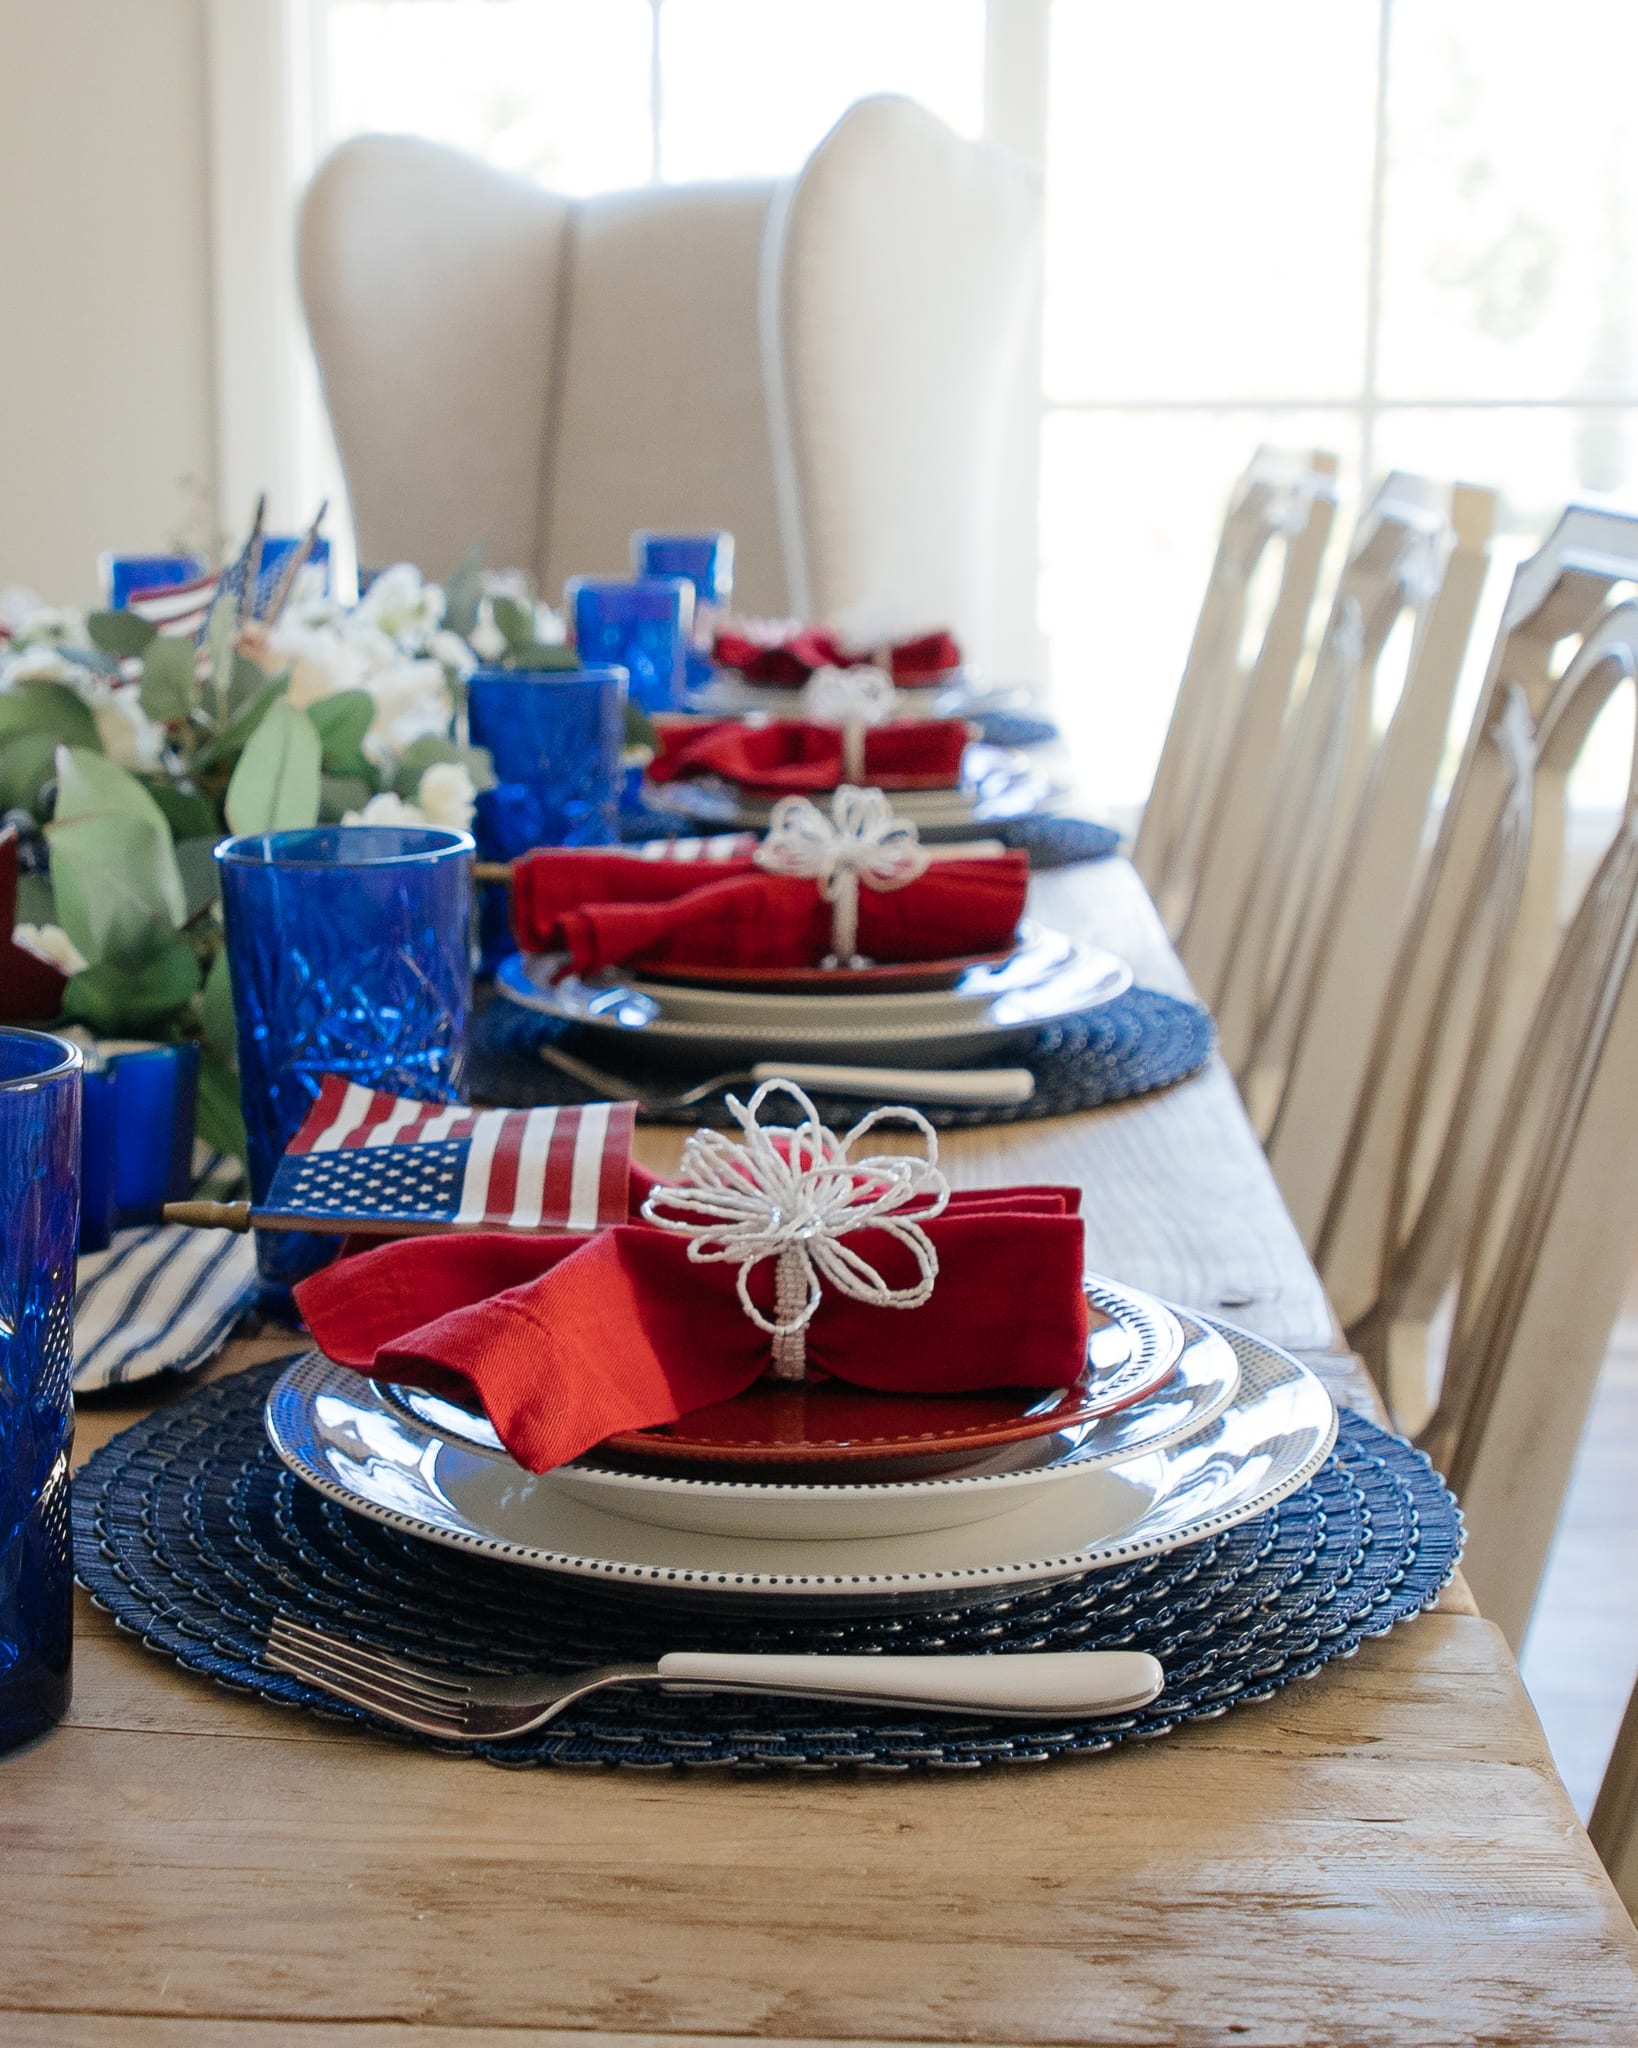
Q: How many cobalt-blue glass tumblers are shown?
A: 7